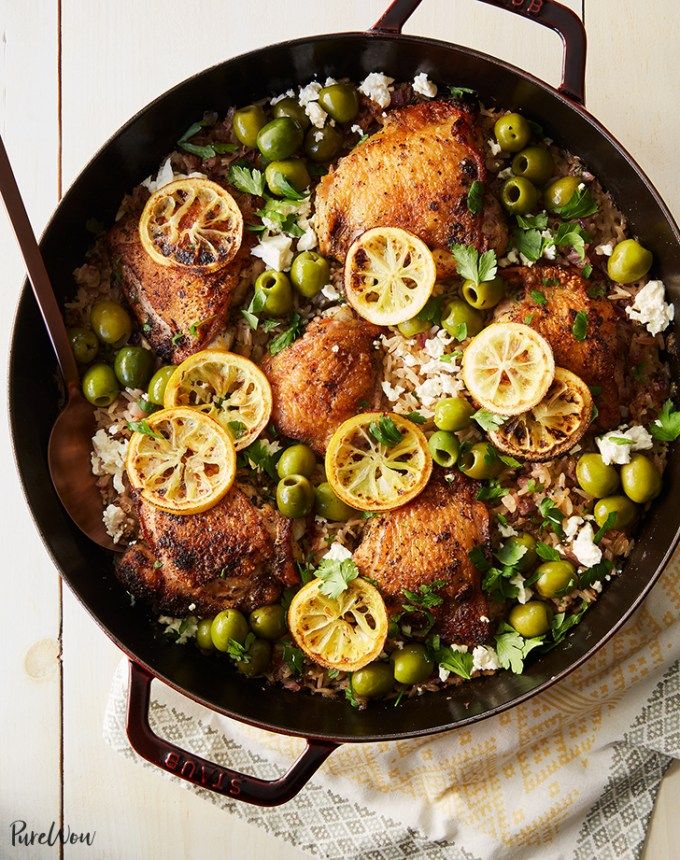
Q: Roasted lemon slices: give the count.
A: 8